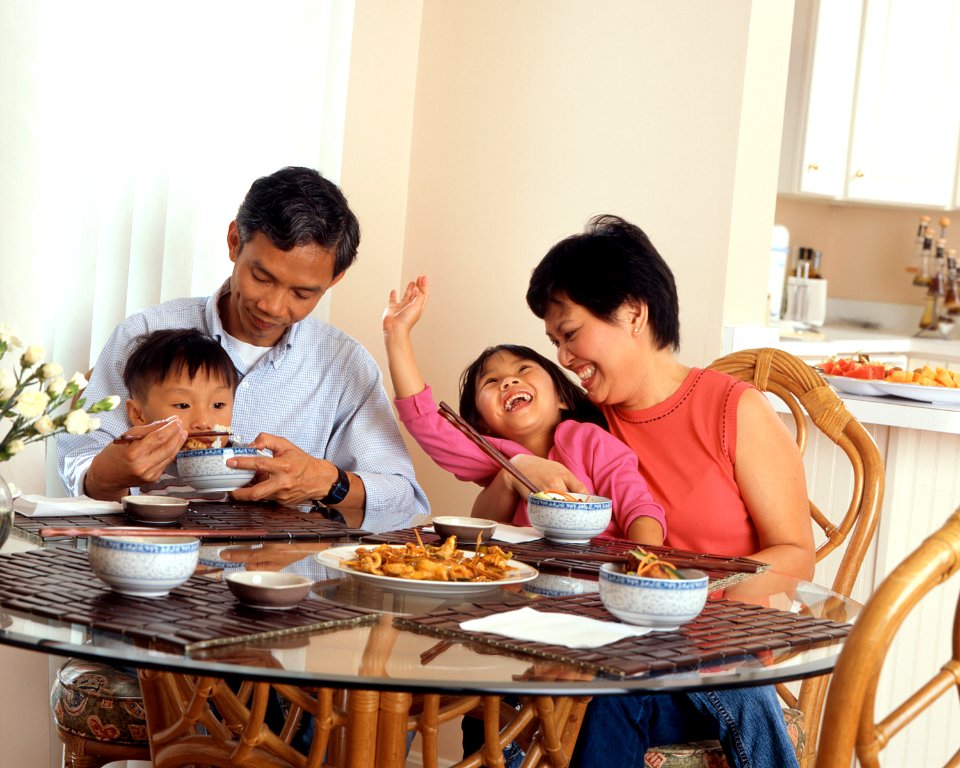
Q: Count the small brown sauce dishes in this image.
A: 3